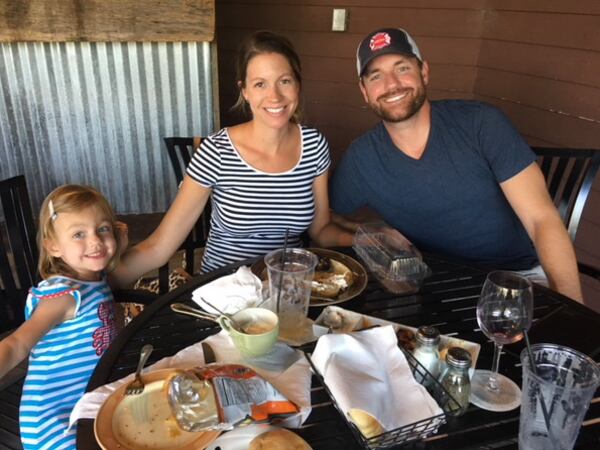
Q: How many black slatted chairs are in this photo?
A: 3